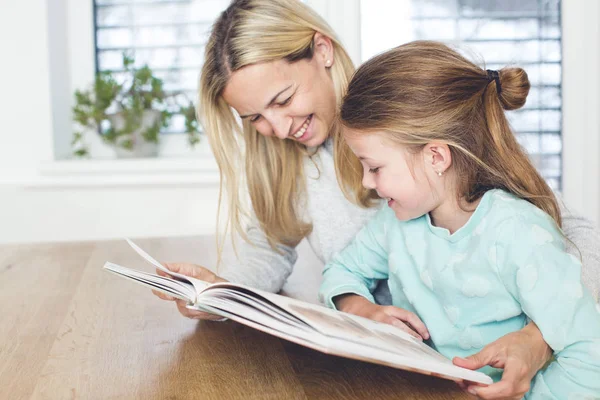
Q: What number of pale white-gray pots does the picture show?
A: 1